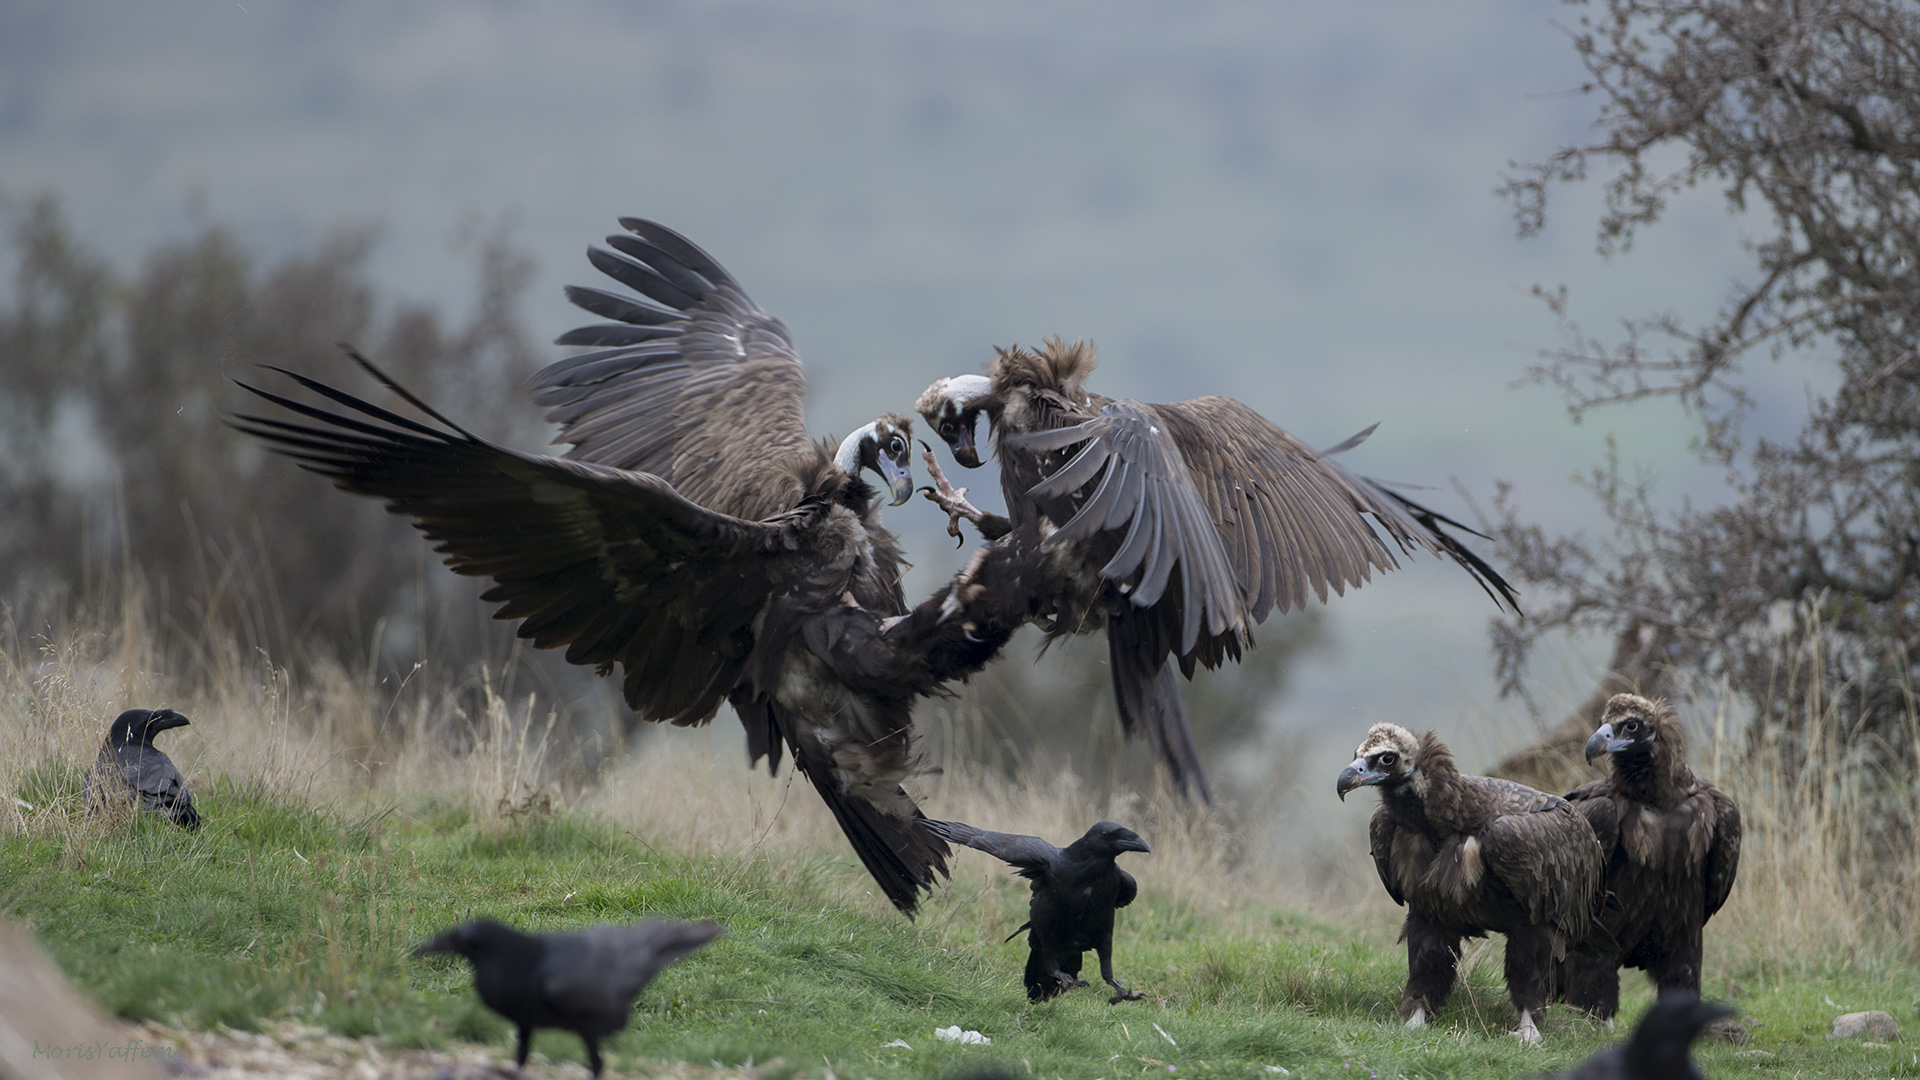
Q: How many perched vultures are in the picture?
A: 2